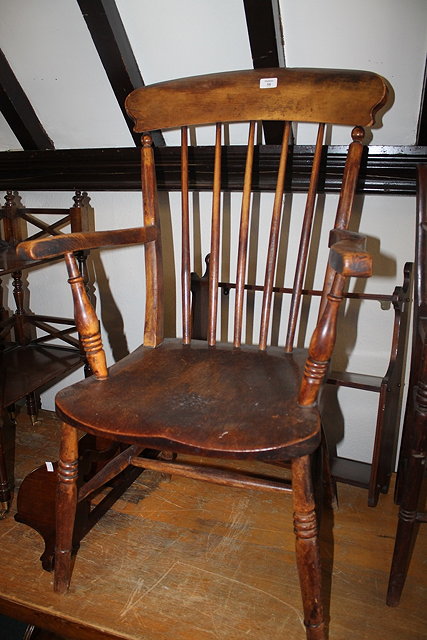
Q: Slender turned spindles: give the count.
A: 5